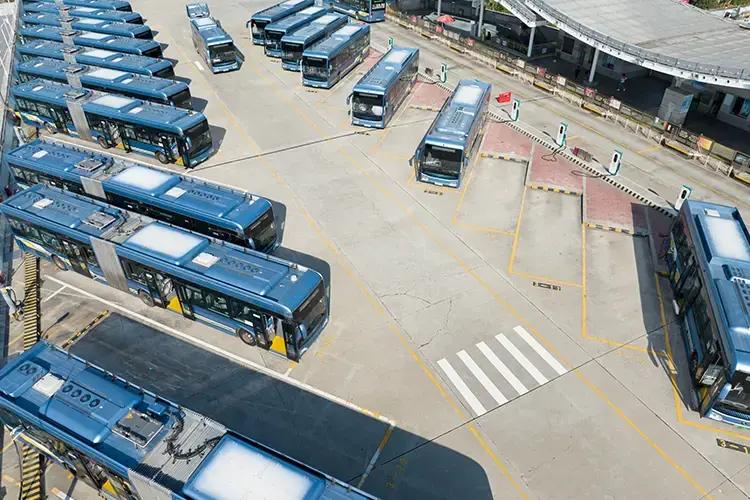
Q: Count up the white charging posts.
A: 6